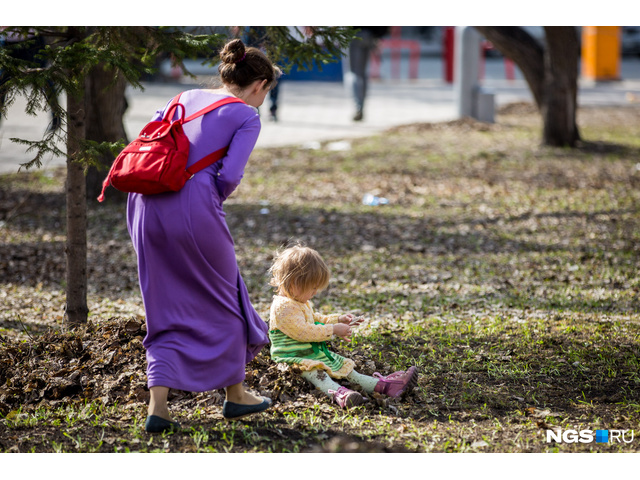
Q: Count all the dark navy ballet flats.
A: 2